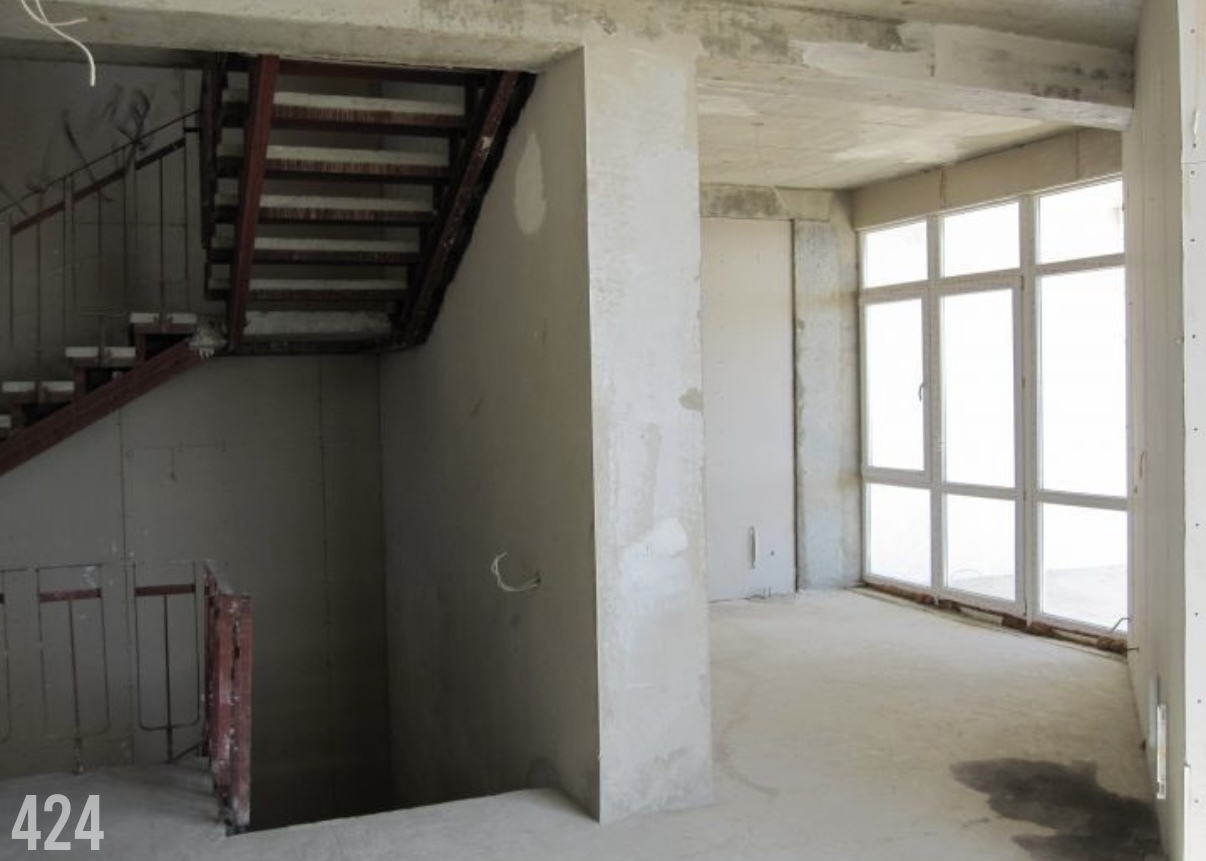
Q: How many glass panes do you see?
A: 9